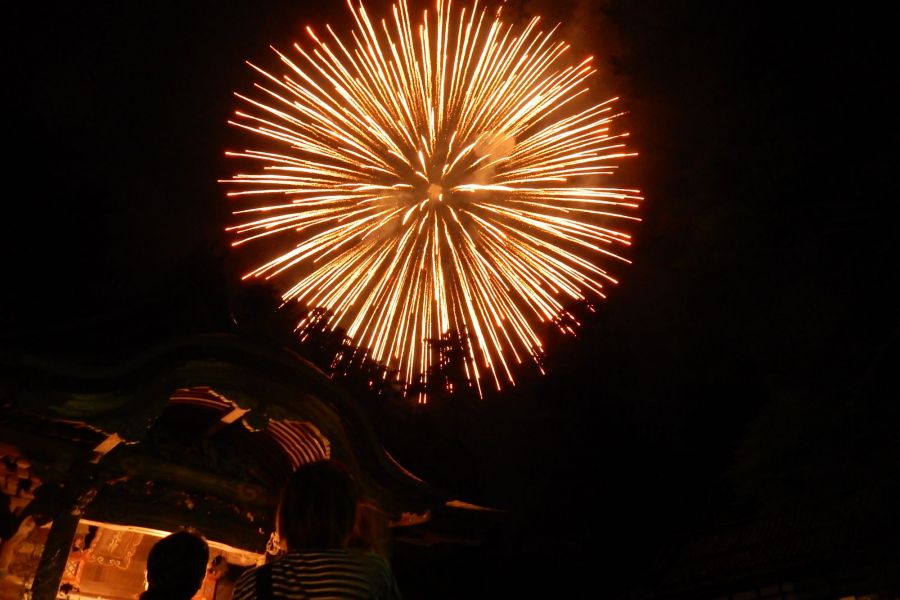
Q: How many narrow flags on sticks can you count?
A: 0